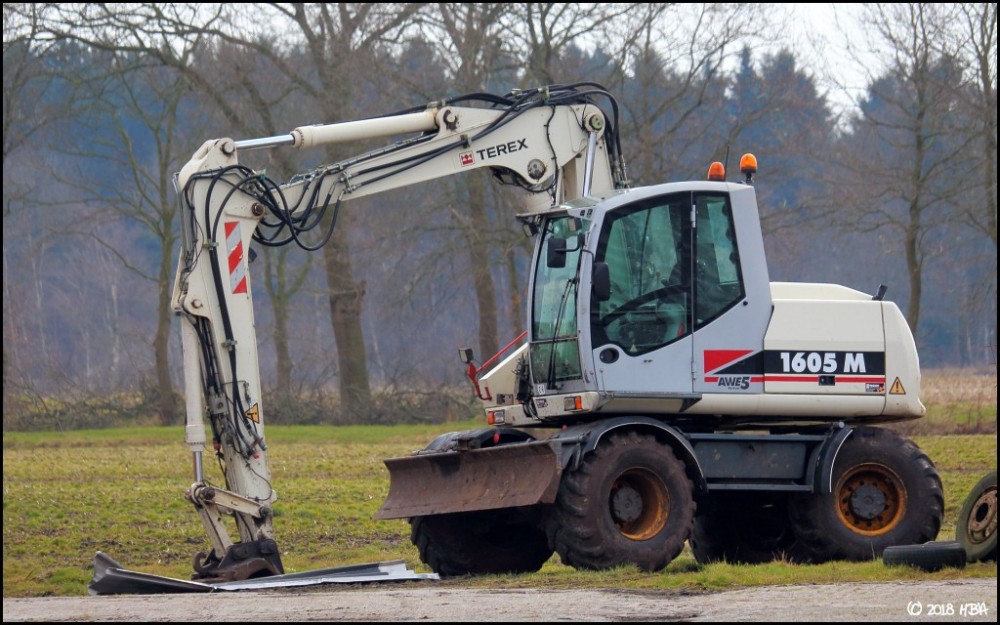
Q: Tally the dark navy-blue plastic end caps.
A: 0